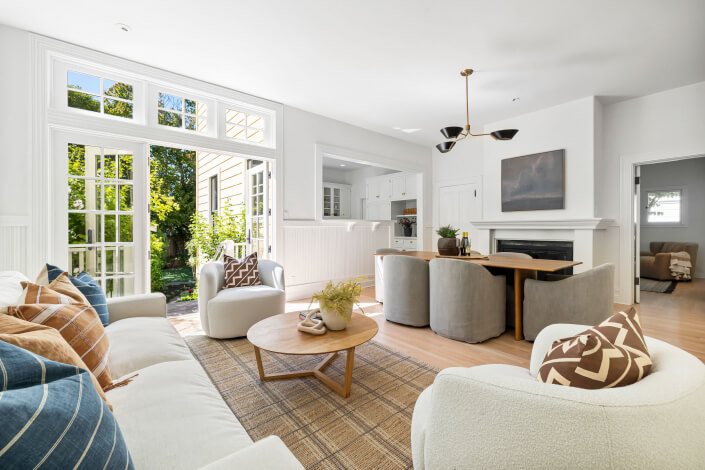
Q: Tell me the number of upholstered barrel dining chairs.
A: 6